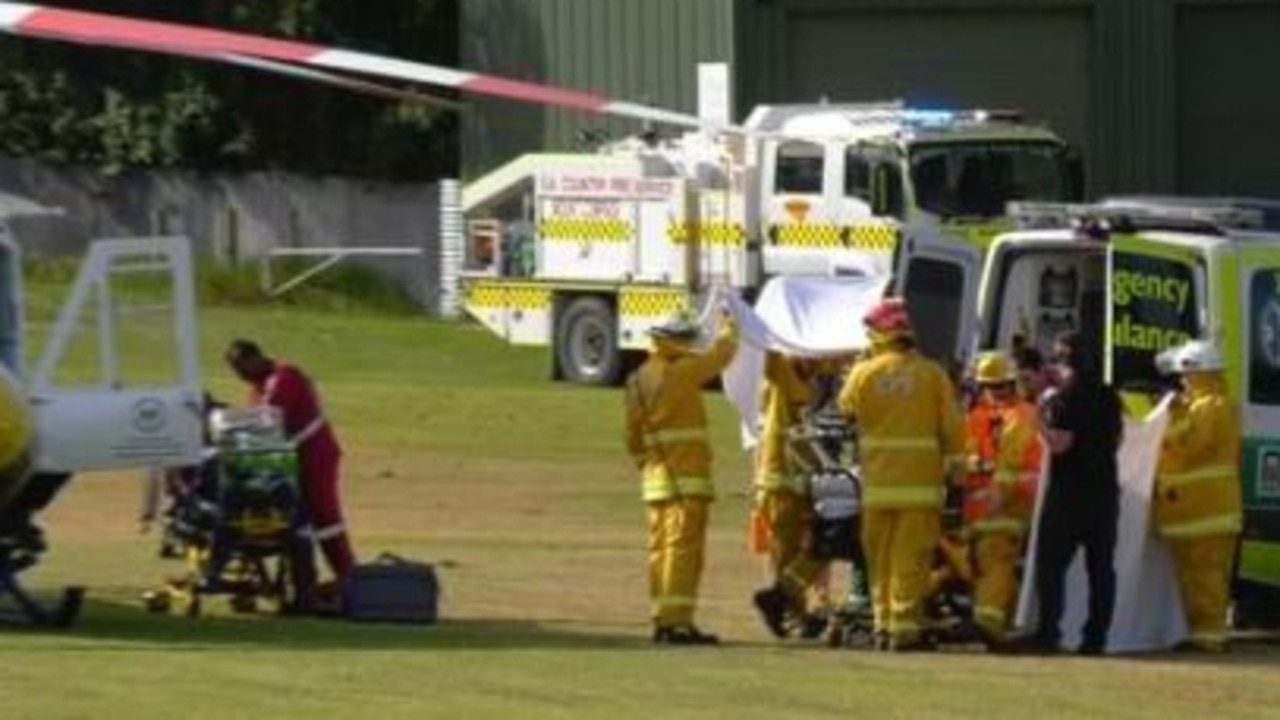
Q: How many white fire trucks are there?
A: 1